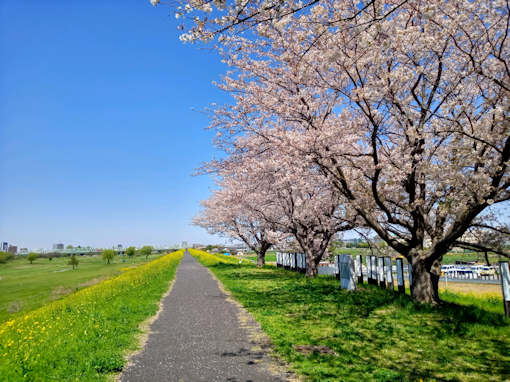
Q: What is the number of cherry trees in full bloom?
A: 3